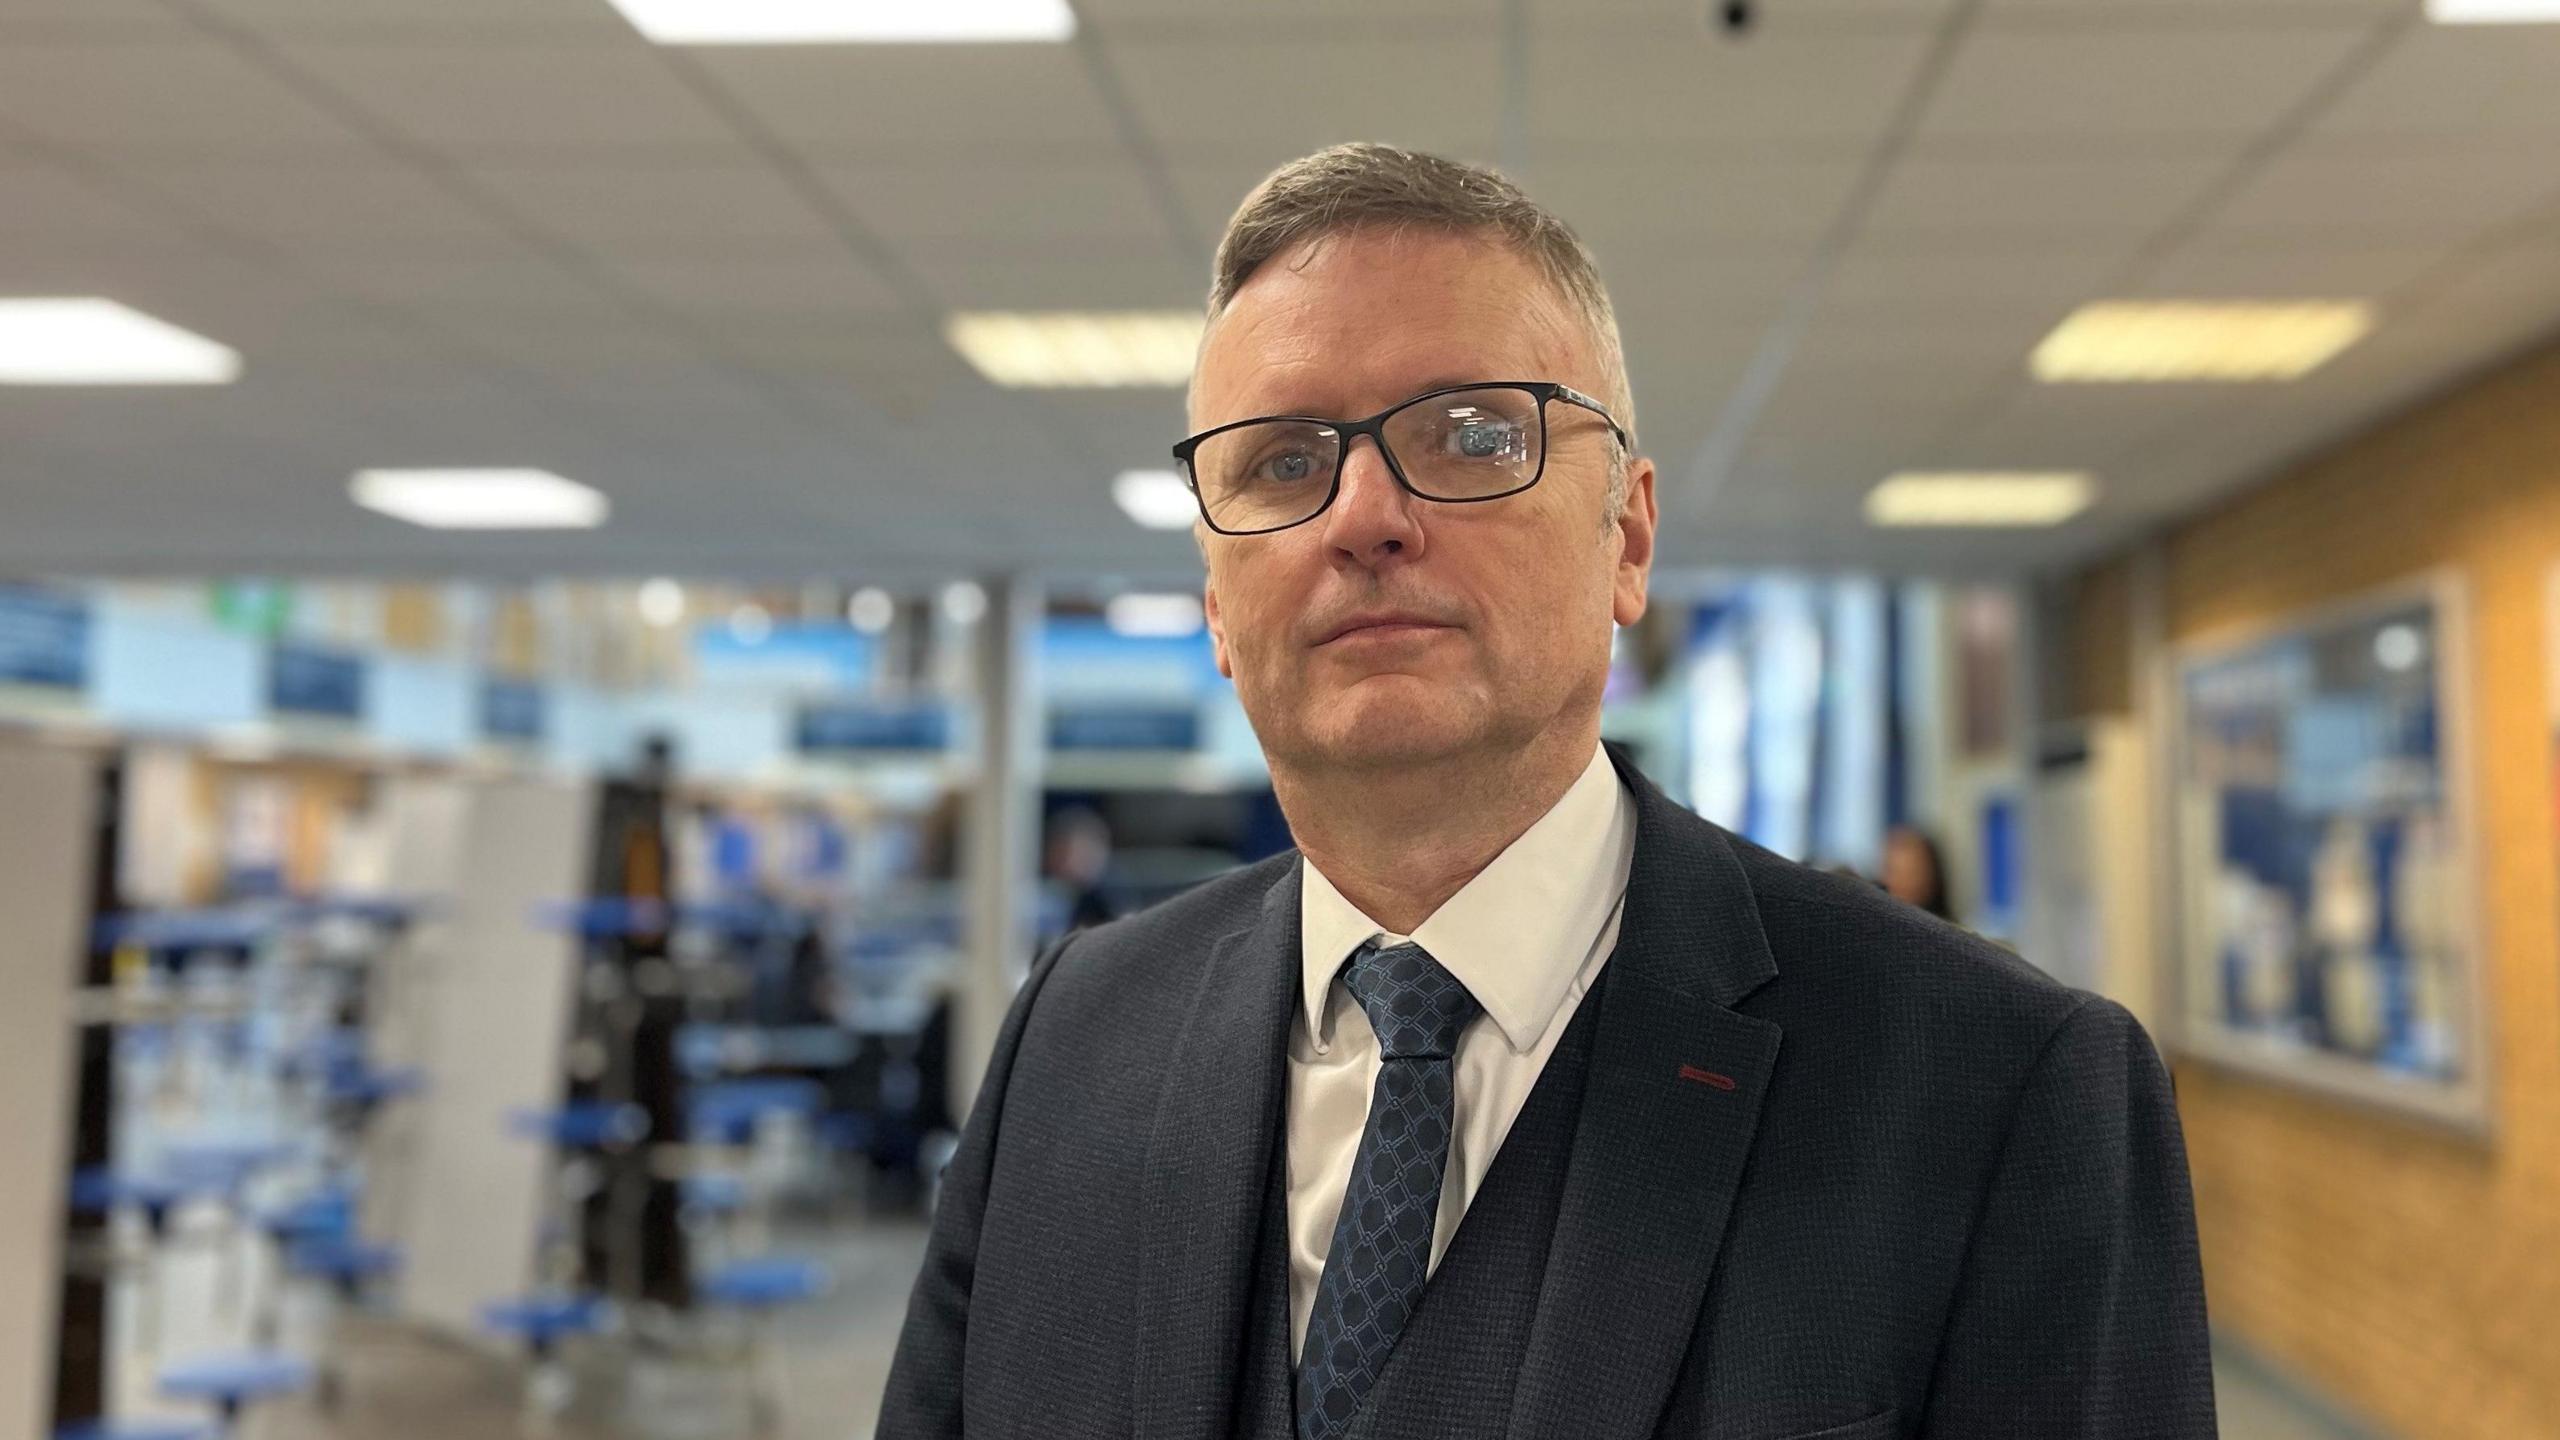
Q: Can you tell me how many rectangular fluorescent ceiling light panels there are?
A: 8